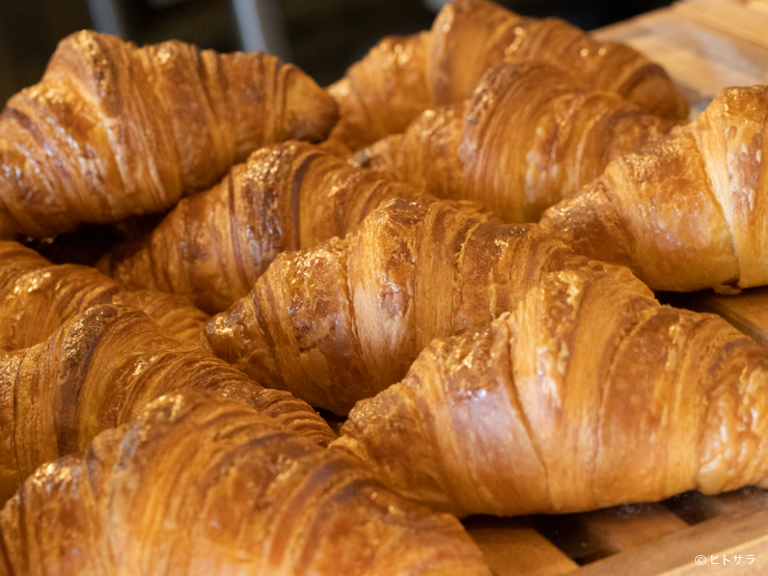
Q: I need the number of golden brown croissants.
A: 10